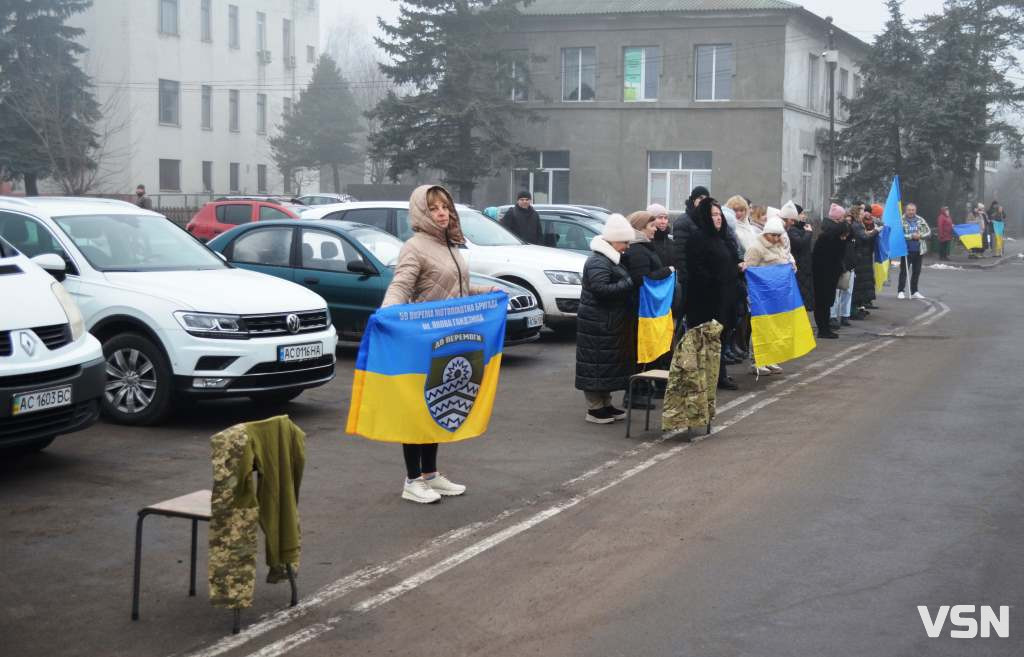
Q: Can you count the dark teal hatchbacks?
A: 1